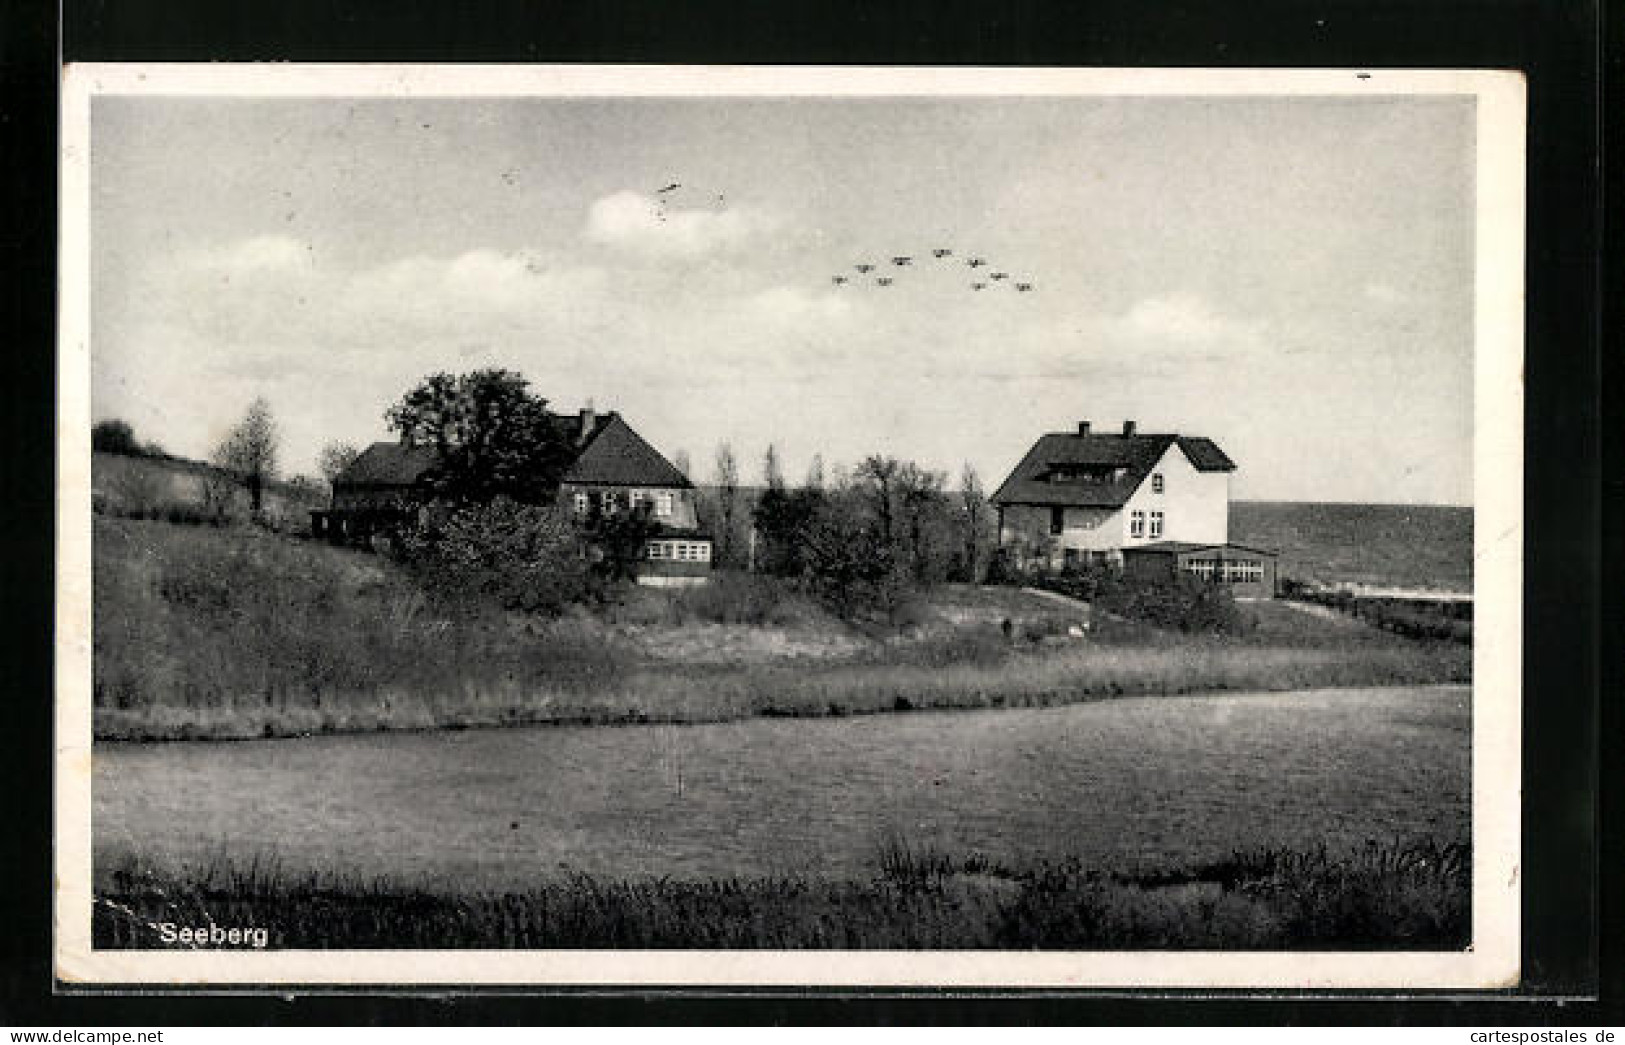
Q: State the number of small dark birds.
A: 9